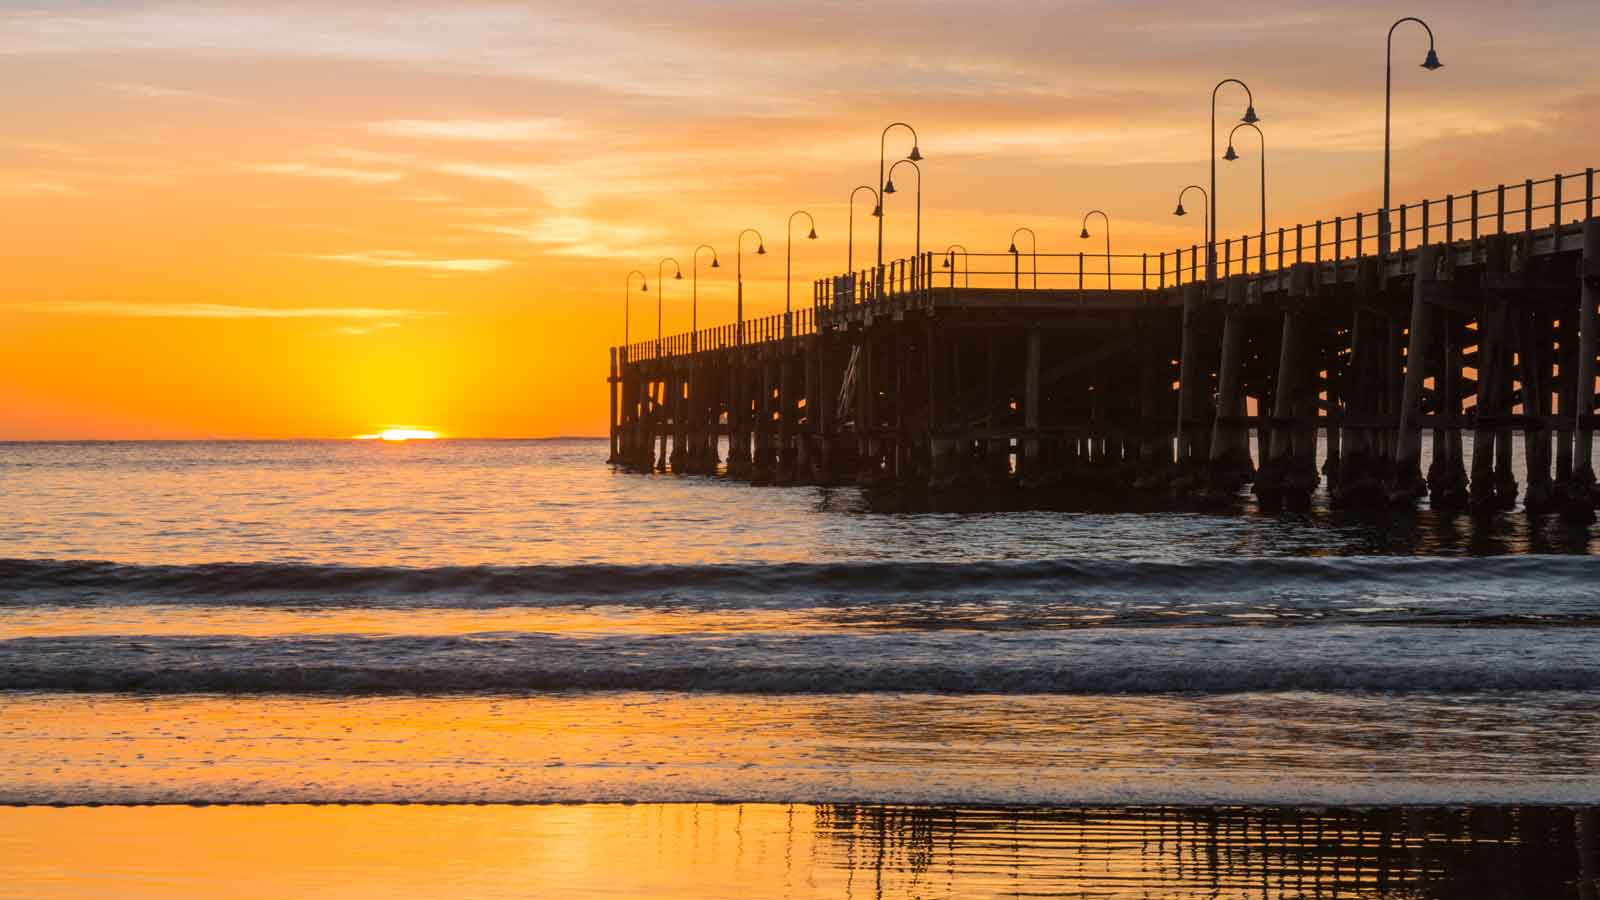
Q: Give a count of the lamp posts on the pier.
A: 15